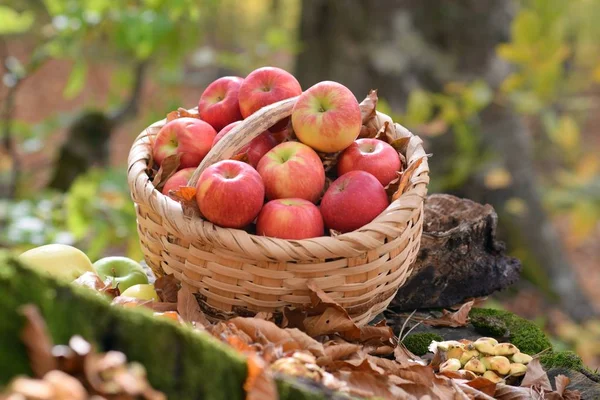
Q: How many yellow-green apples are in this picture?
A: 3